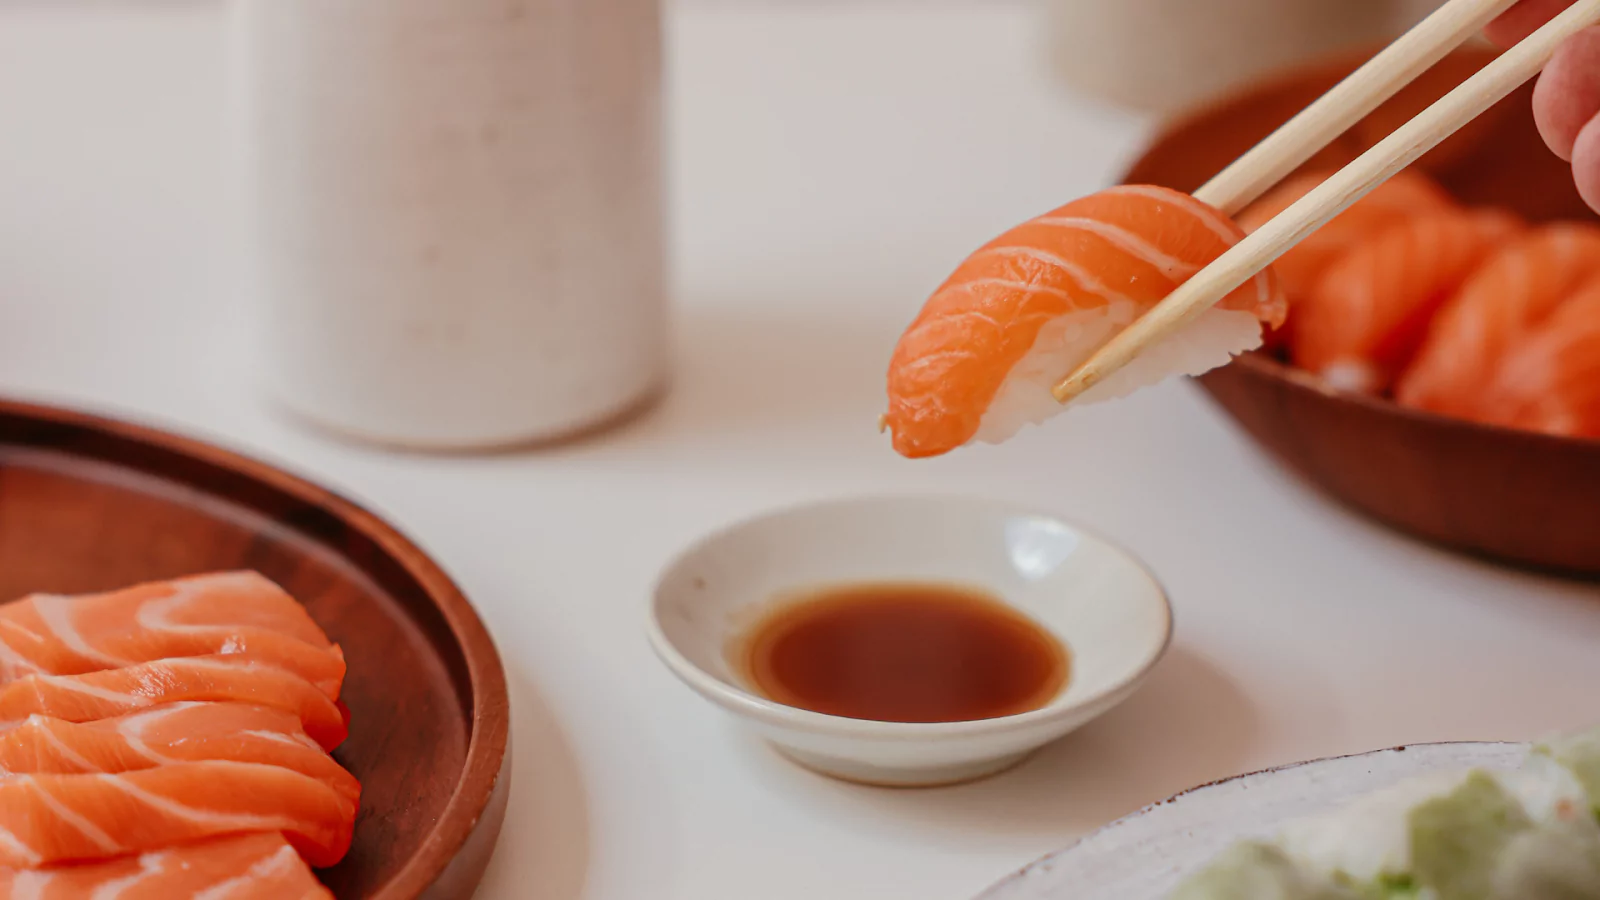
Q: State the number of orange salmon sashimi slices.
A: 5